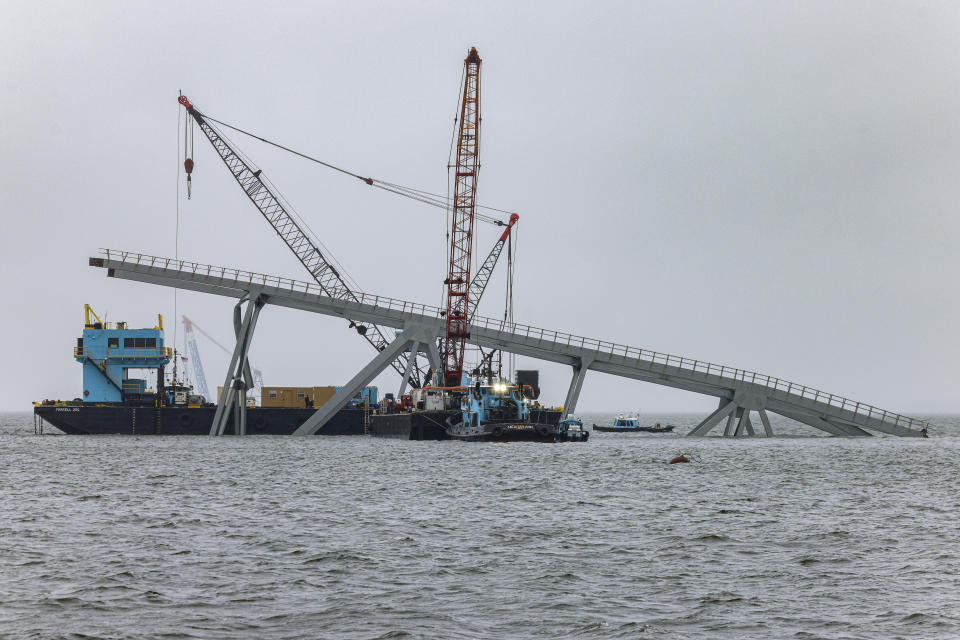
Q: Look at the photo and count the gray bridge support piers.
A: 4